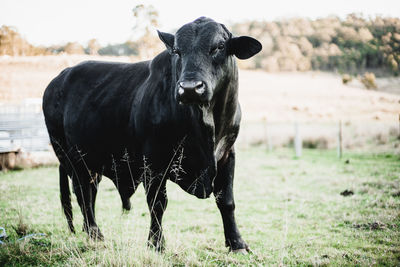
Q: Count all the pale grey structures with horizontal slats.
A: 1